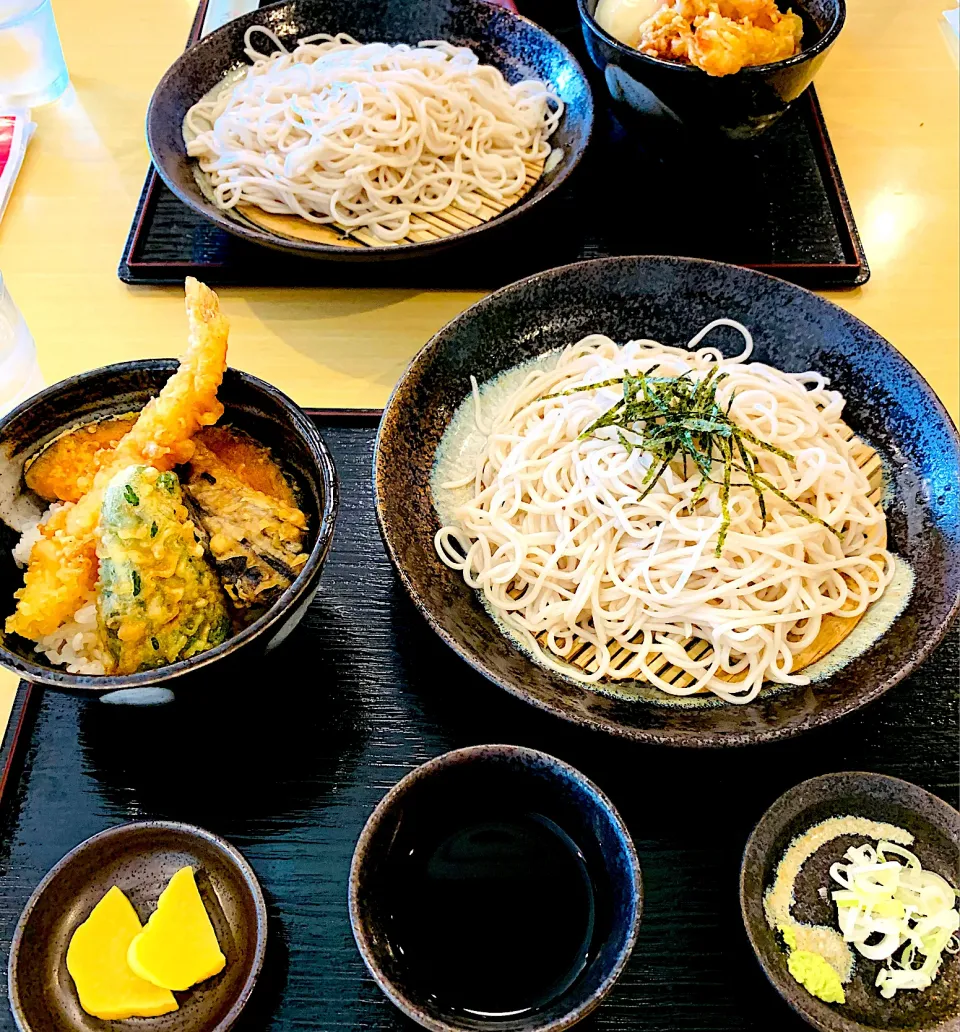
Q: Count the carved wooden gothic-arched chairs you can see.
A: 0